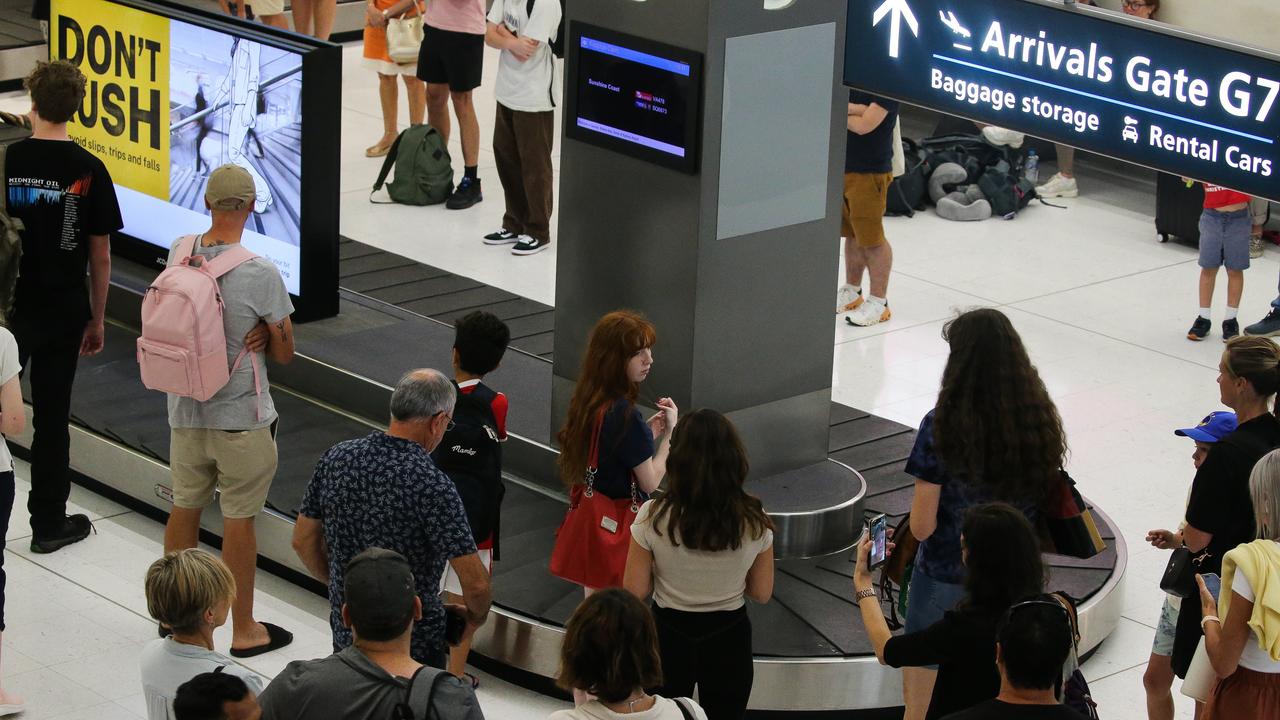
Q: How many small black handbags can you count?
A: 1